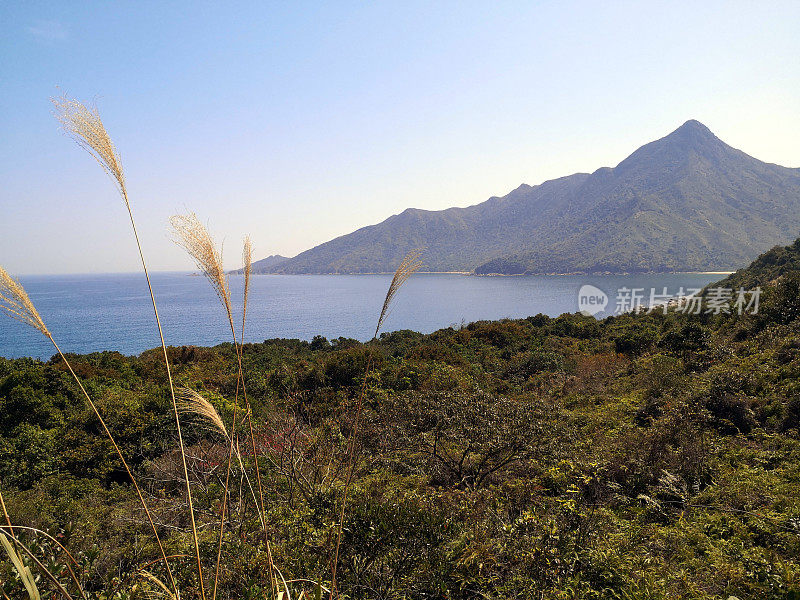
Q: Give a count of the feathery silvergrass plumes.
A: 6